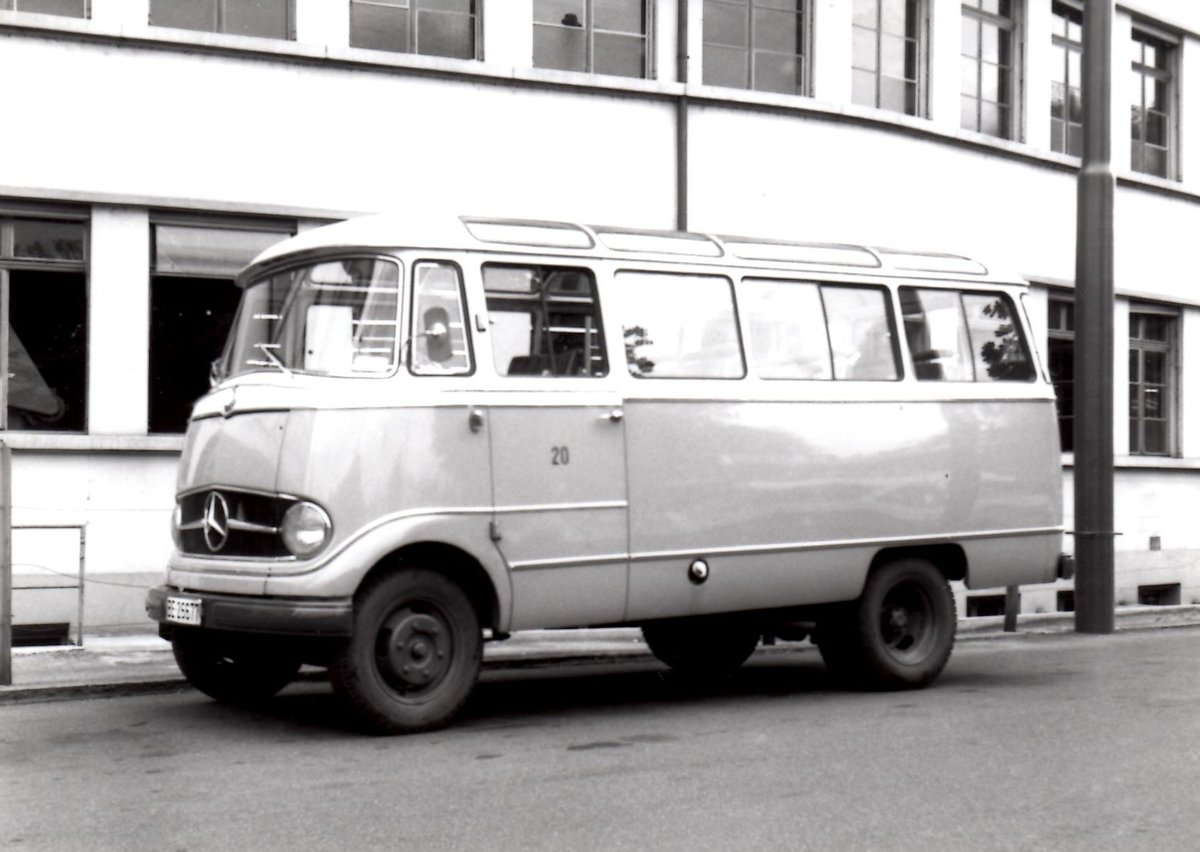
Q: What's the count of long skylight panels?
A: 4